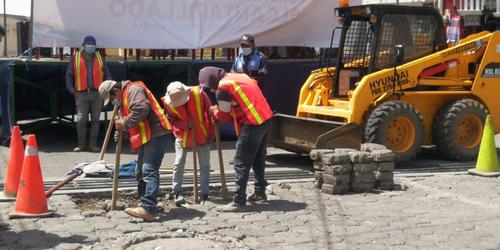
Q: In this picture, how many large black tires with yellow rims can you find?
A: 2